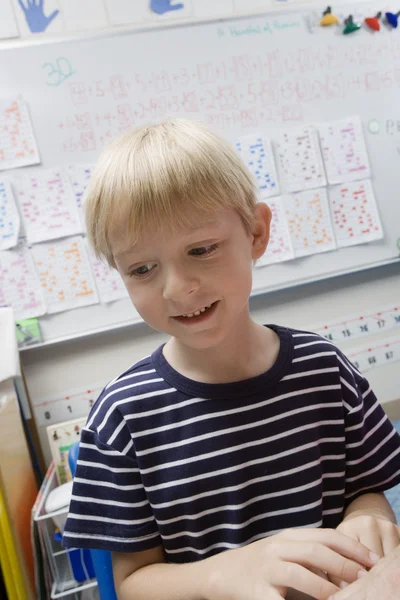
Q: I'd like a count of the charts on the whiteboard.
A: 13